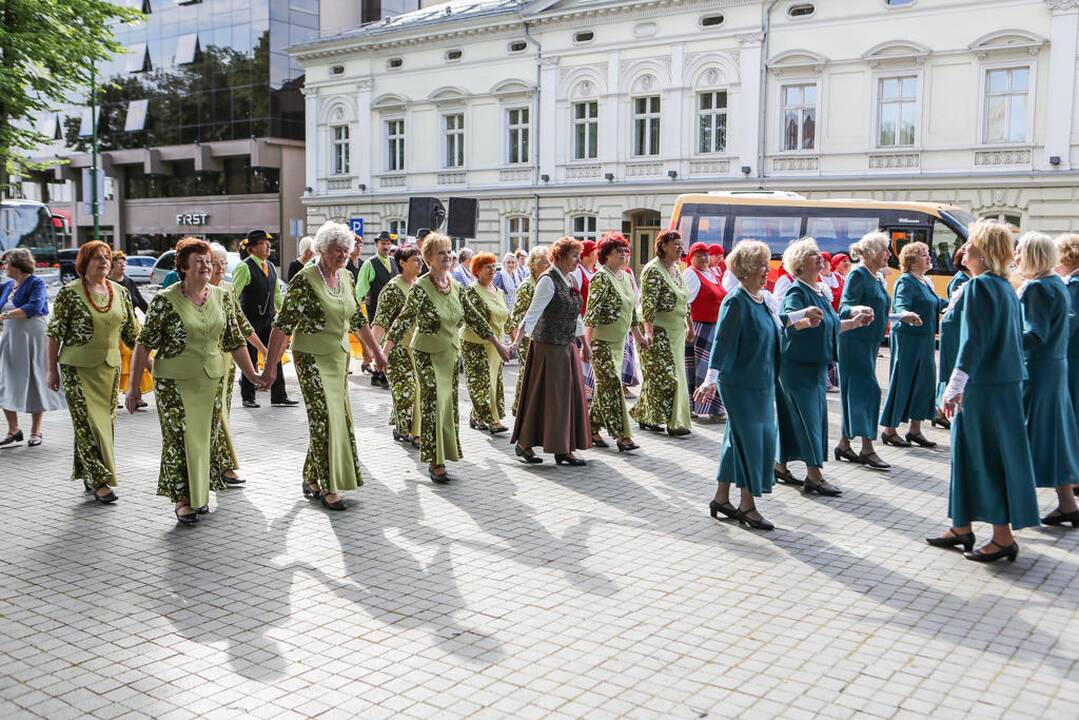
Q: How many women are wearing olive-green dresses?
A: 10